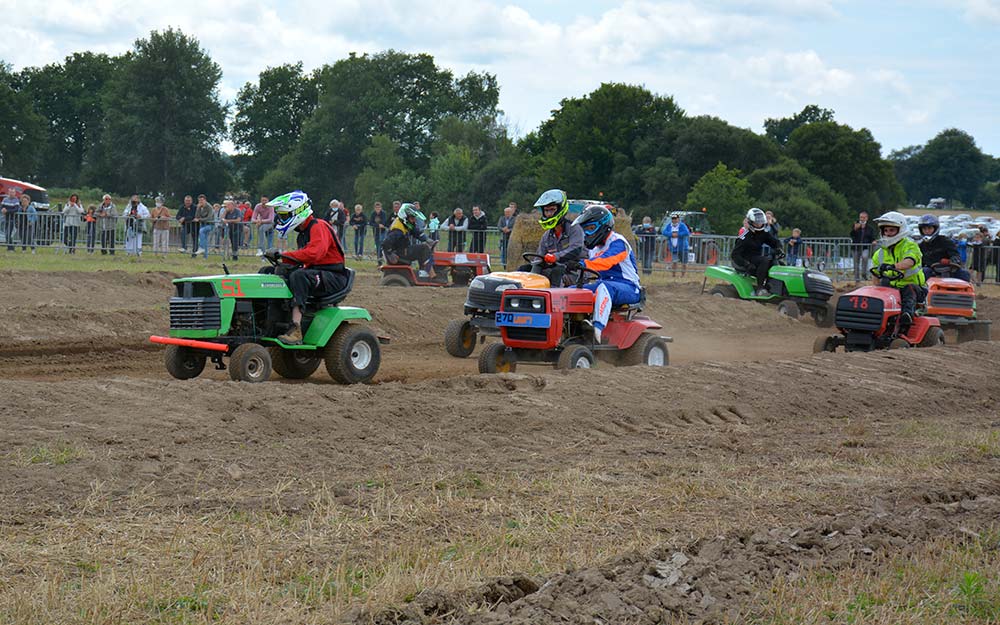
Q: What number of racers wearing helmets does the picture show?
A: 7